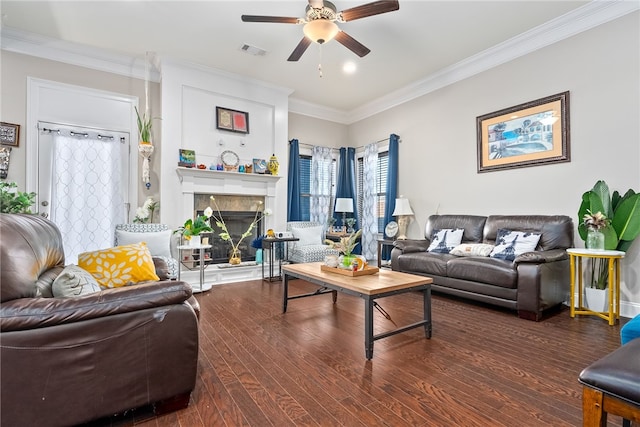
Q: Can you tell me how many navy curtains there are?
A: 4